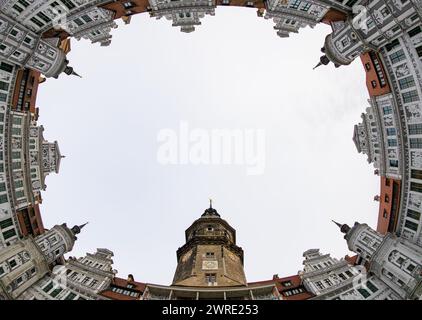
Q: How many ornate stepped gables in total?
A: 7